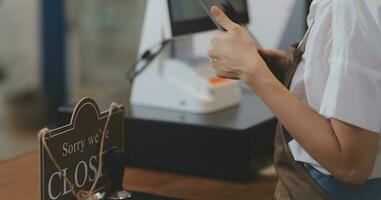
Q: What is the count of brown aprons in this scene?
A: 1